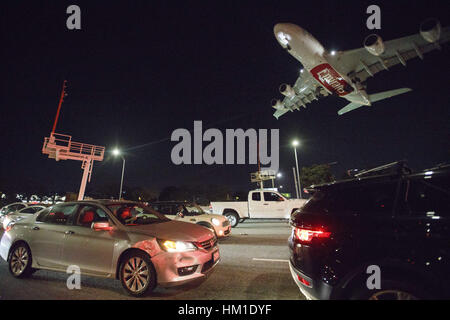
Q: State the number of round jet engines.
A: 4